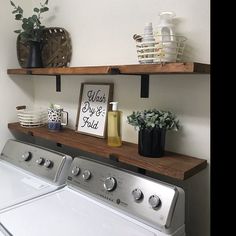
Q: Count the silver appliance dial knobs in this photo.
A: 8